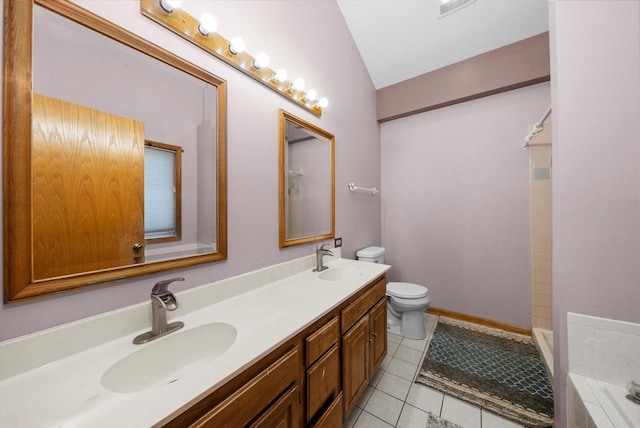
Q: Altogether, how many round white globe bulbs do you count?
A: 8